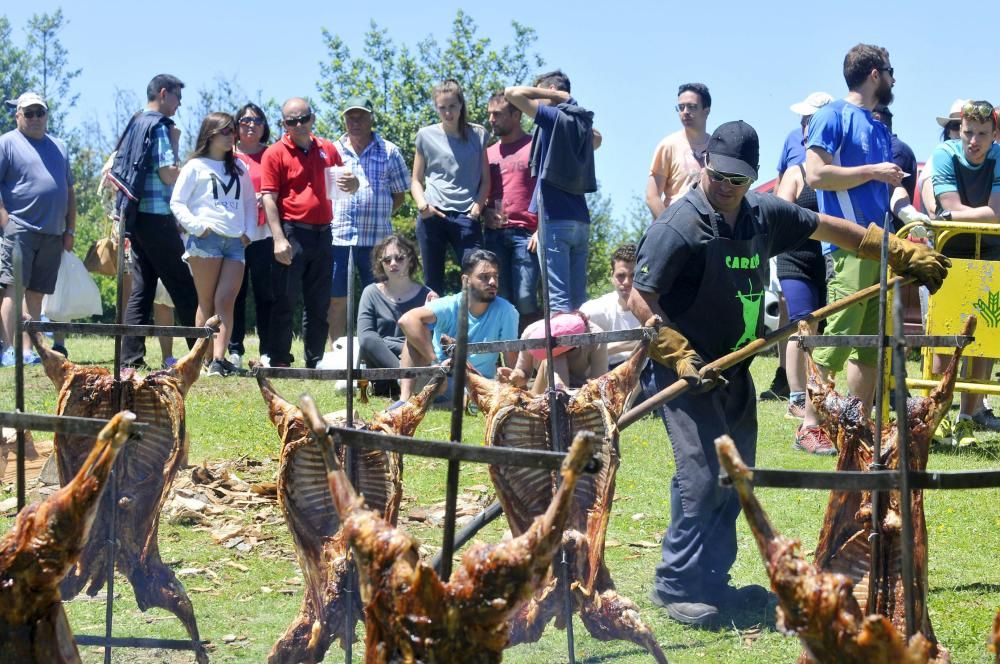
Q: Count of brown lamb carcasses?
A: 7